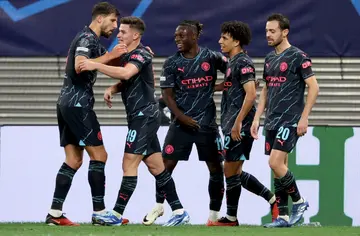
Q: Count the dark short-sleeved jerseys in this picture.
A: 5